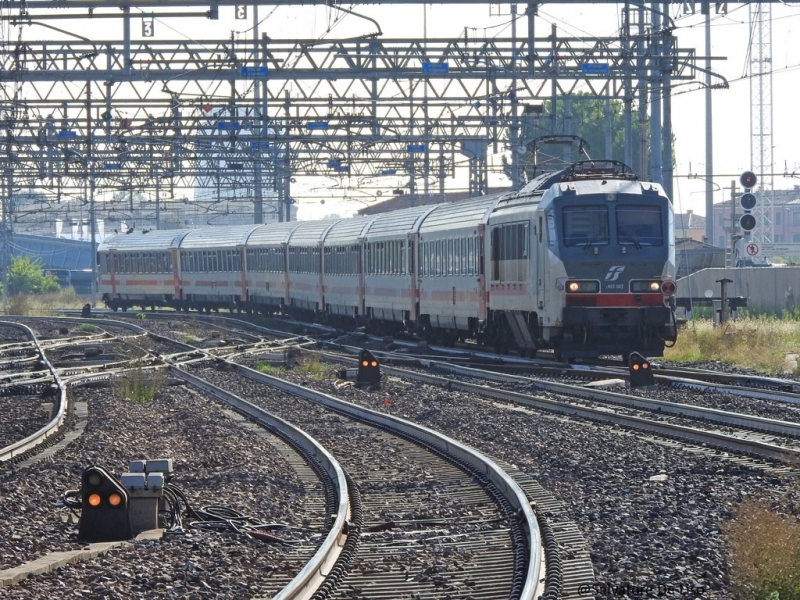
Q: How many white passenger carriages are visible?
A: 7